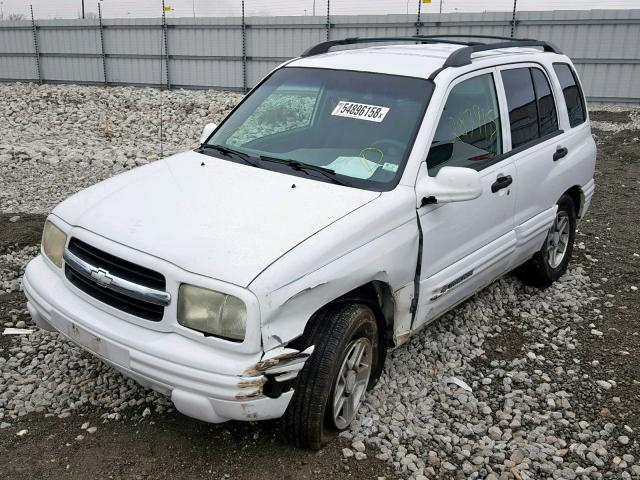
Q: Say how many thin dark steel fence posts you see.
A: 7